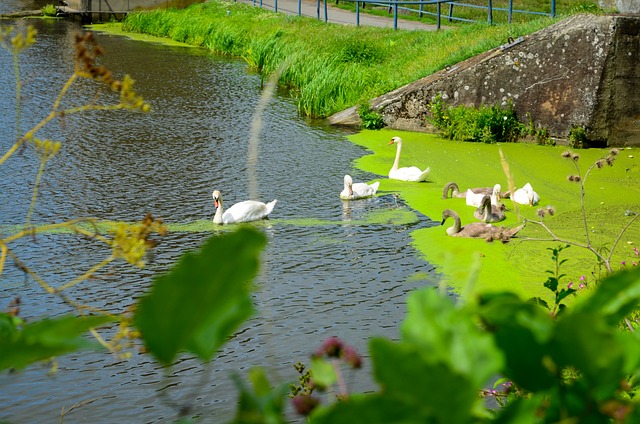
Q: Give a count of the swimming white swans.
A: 5